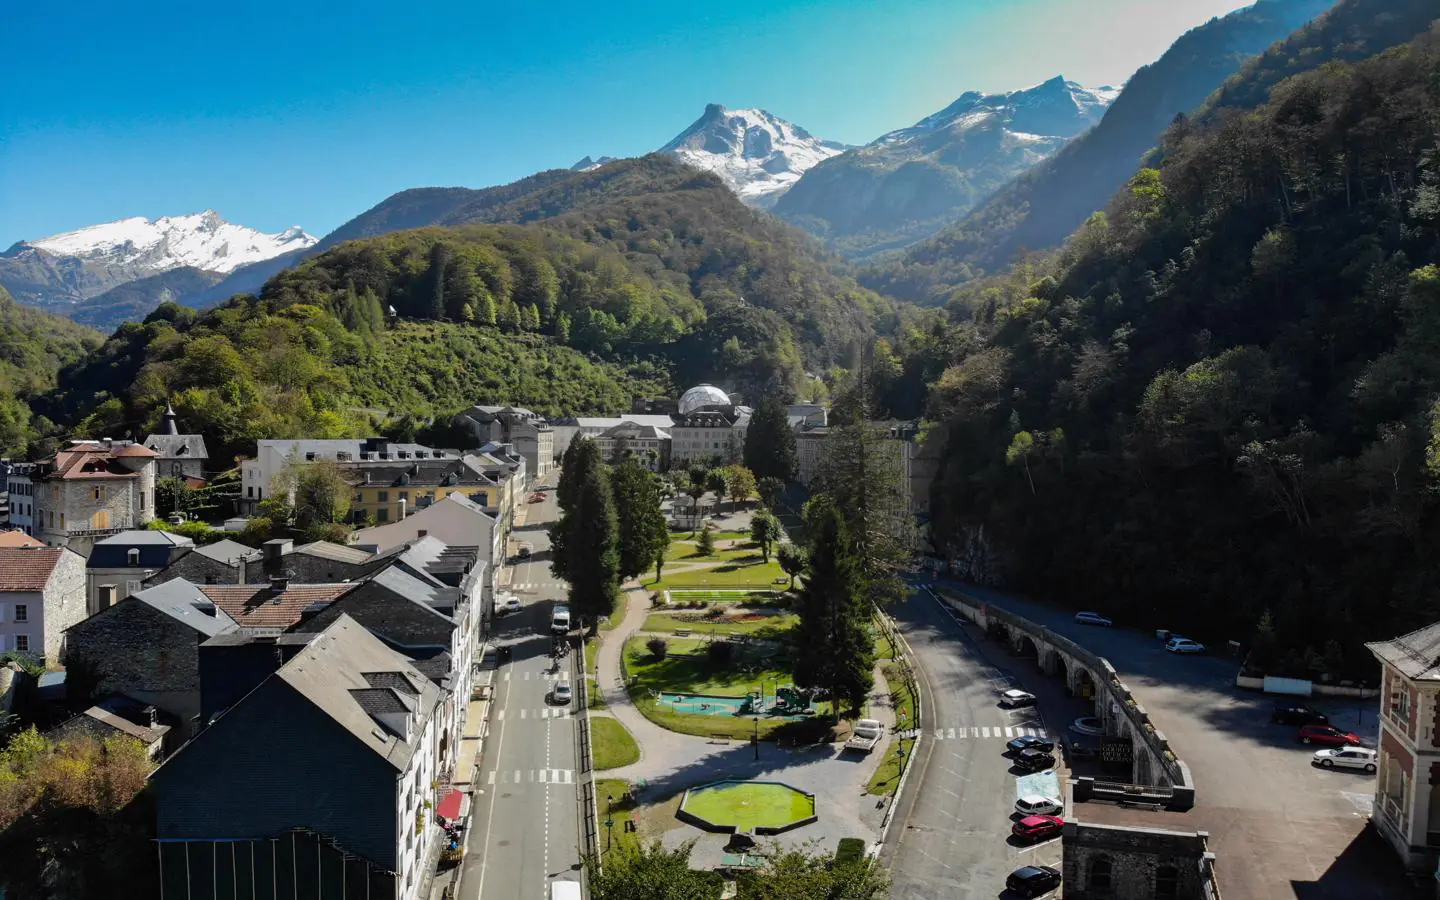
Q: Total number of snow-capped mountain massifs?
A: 3